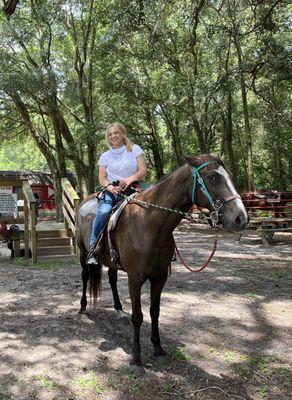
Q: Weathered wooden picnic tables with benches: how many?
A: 1